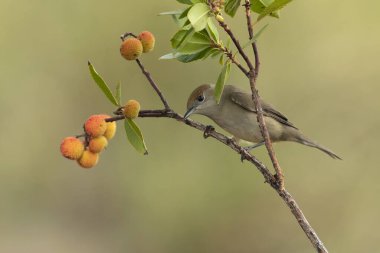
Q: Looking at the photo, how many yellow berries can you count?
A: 8